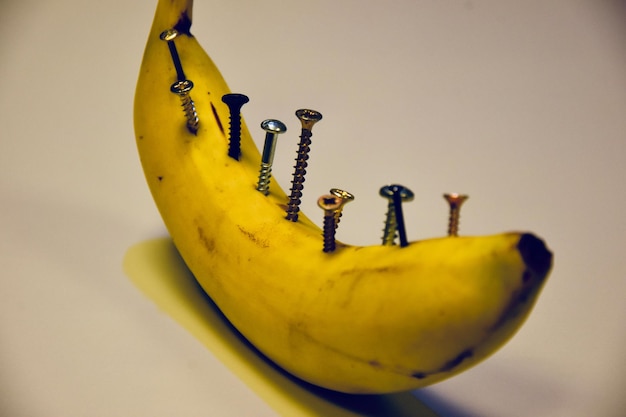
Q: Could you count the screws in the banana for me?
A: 10